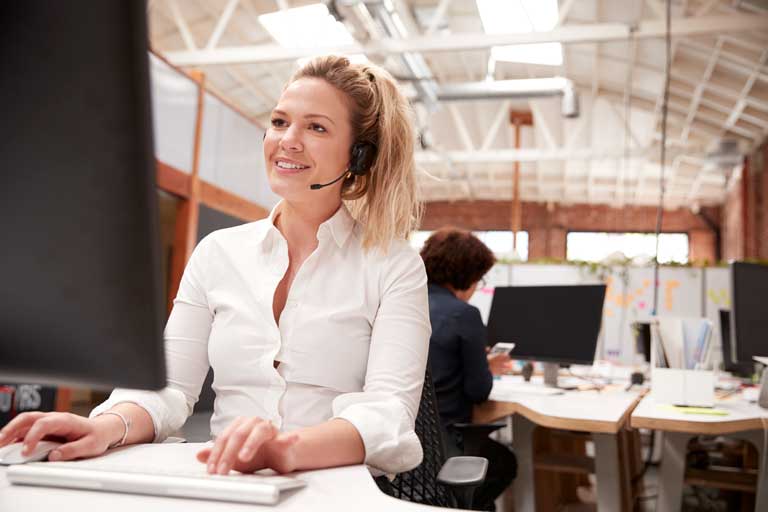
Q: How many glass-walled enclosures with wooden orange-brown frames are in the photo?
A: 1